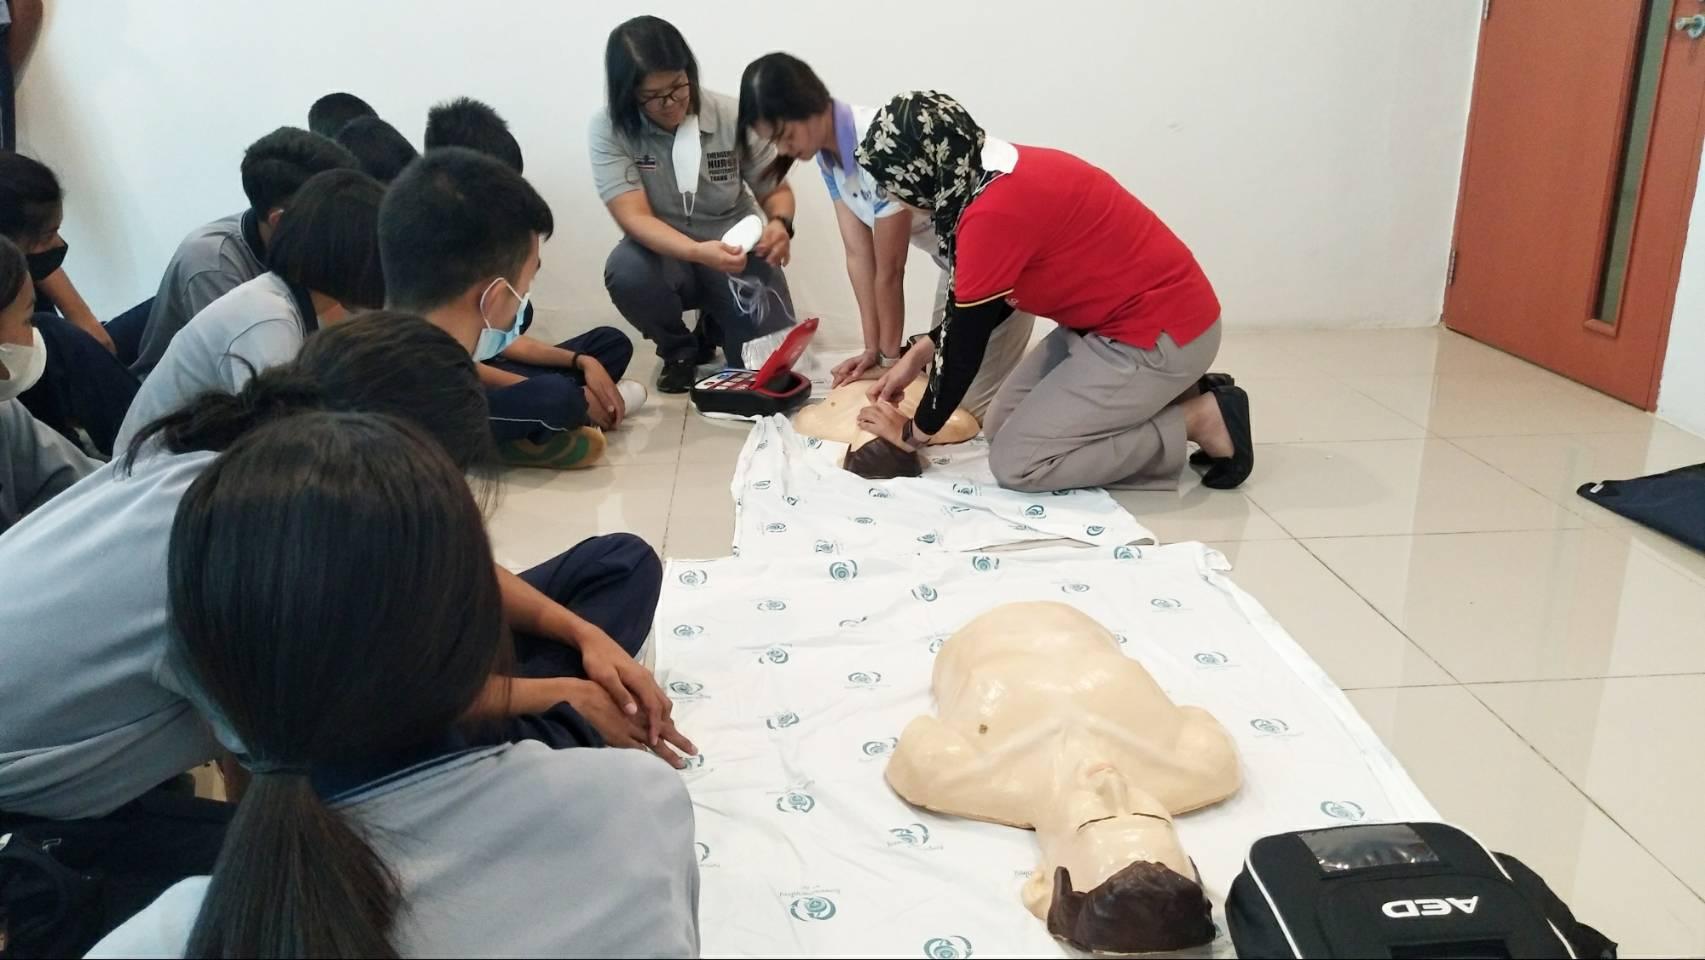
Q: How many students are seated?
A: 10